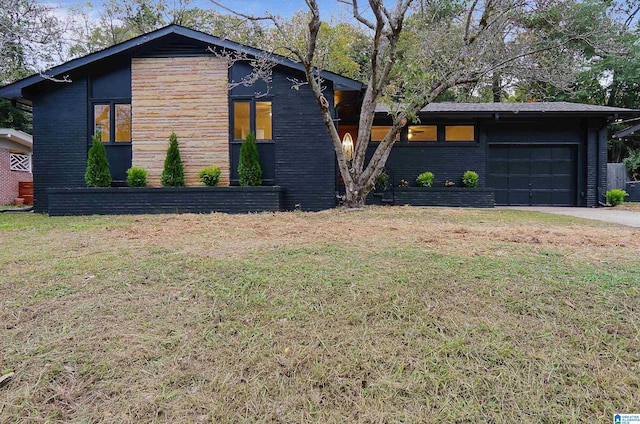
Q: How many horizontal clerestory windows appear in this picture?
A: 3